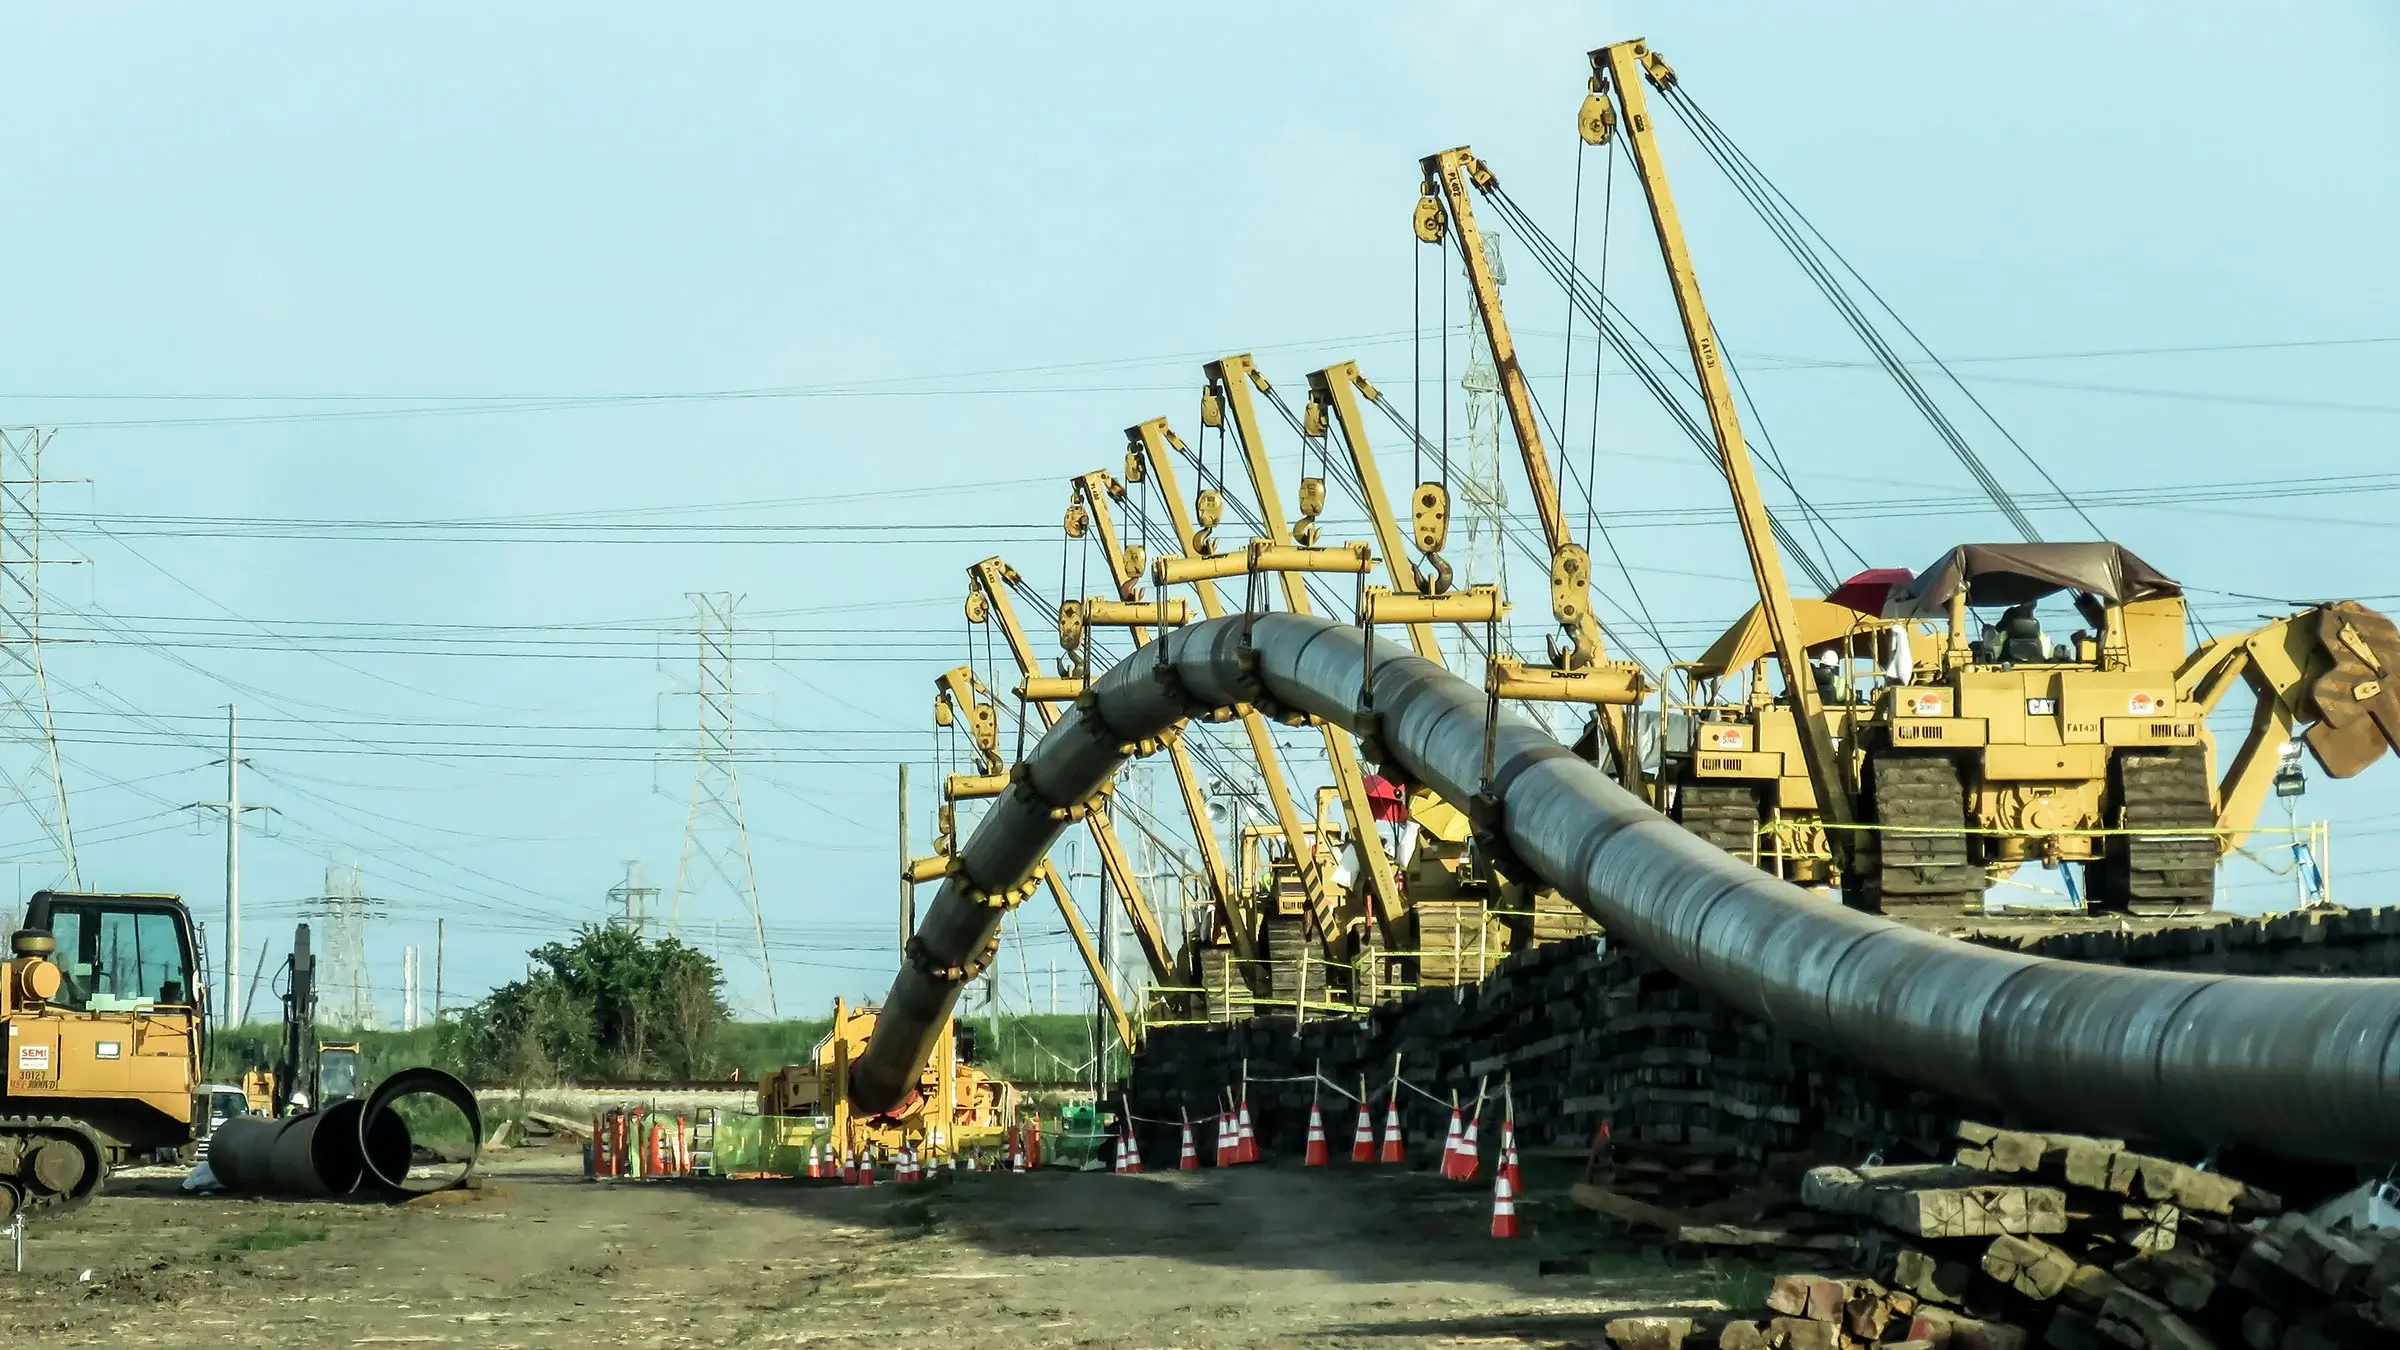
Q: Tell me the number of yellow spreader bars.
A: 8